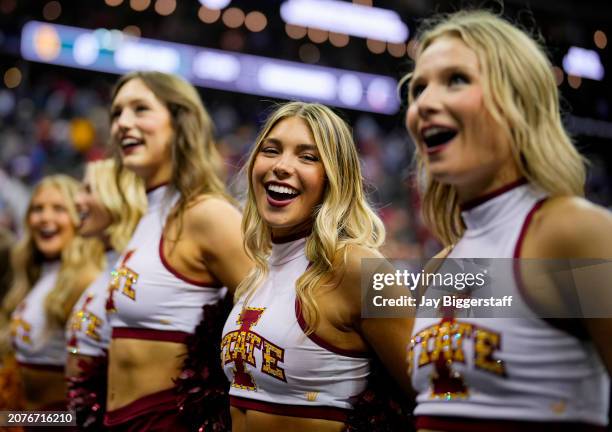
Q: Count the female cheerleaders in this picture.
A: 5